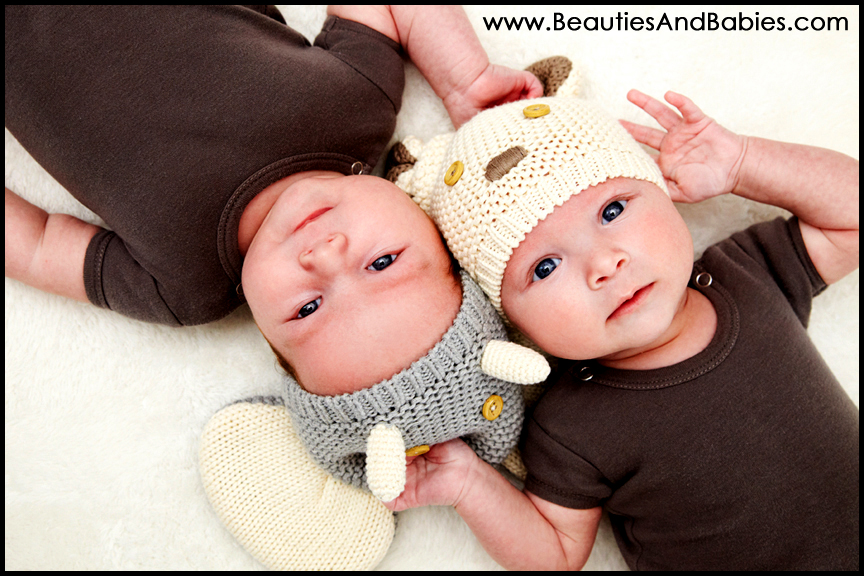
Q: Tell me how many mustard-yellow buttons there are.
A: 4